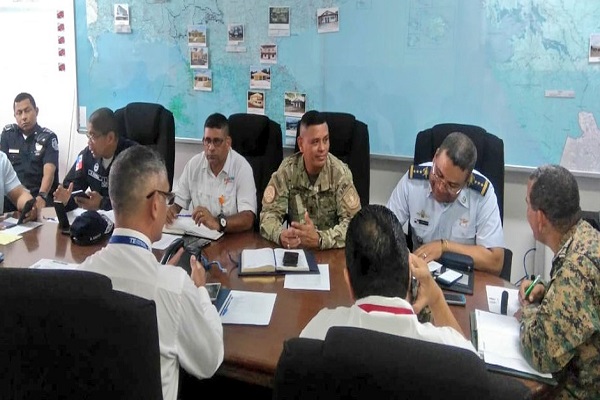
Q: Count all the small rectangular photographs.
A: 13